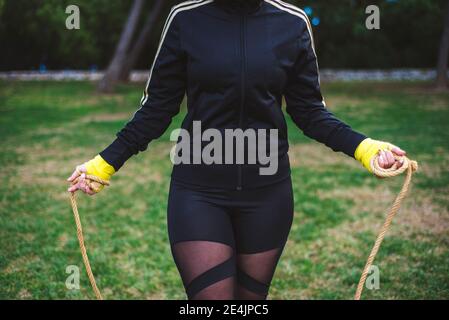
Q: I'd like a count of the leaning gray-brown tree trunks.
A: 2